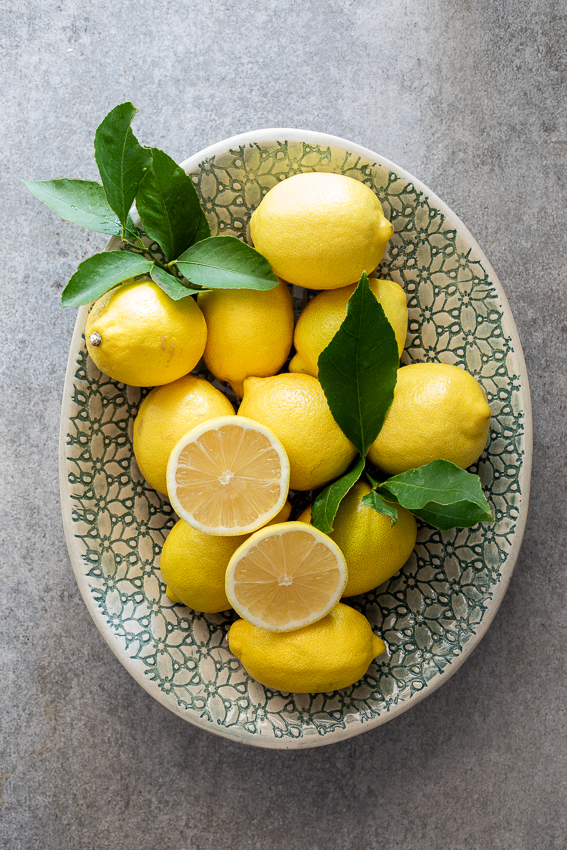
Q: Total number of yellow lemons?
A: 12